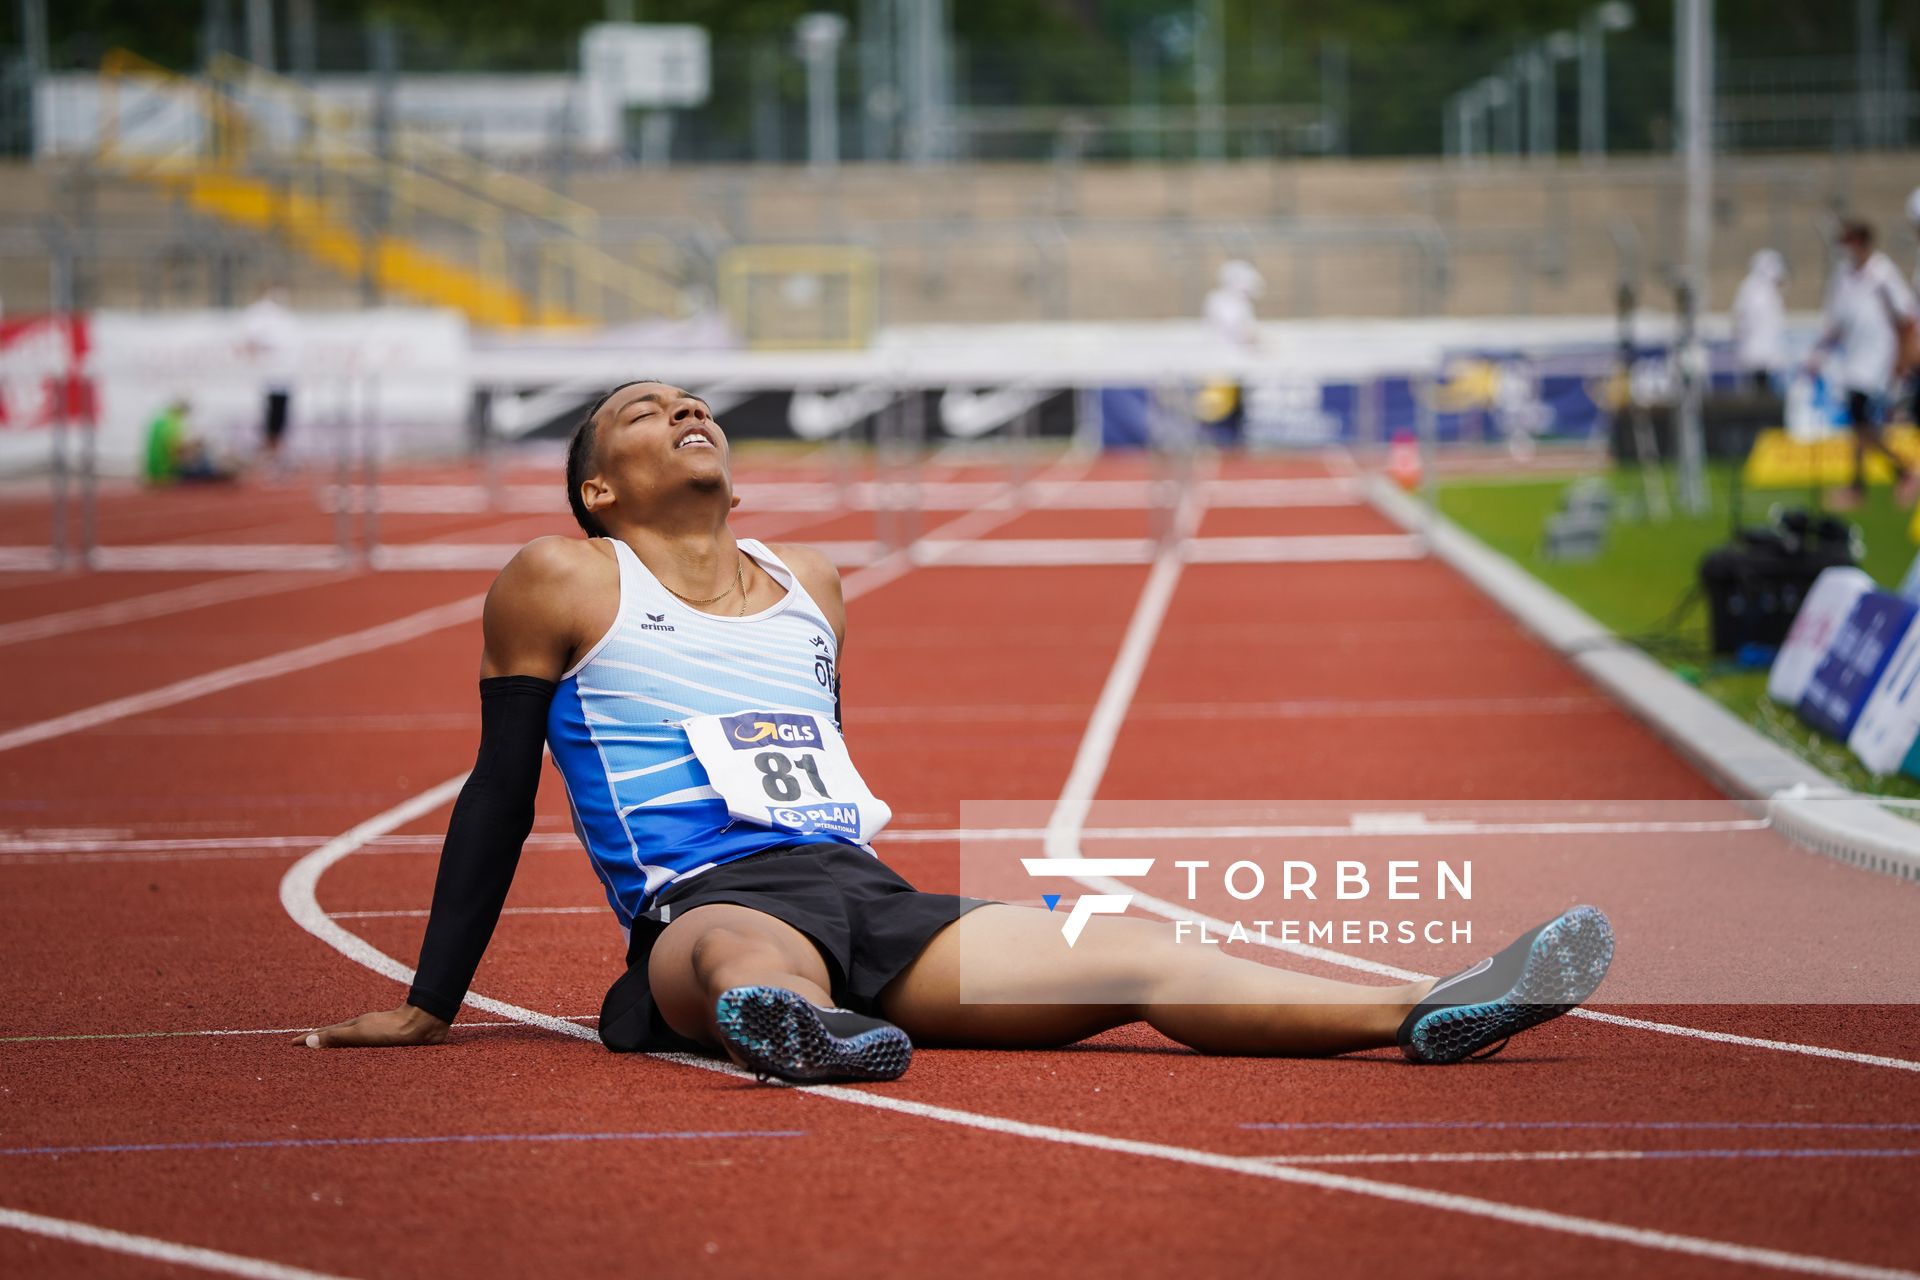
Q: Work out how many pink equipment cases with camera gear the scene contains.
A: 0